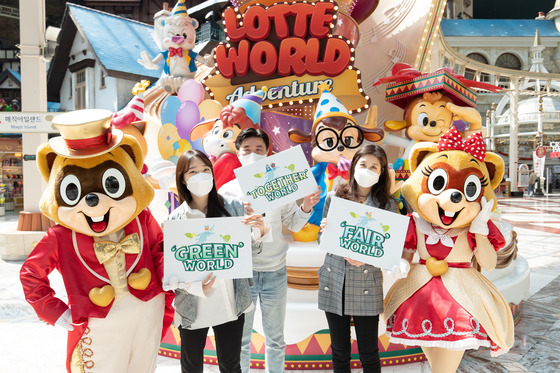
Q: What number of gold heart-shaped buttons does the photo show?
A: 3